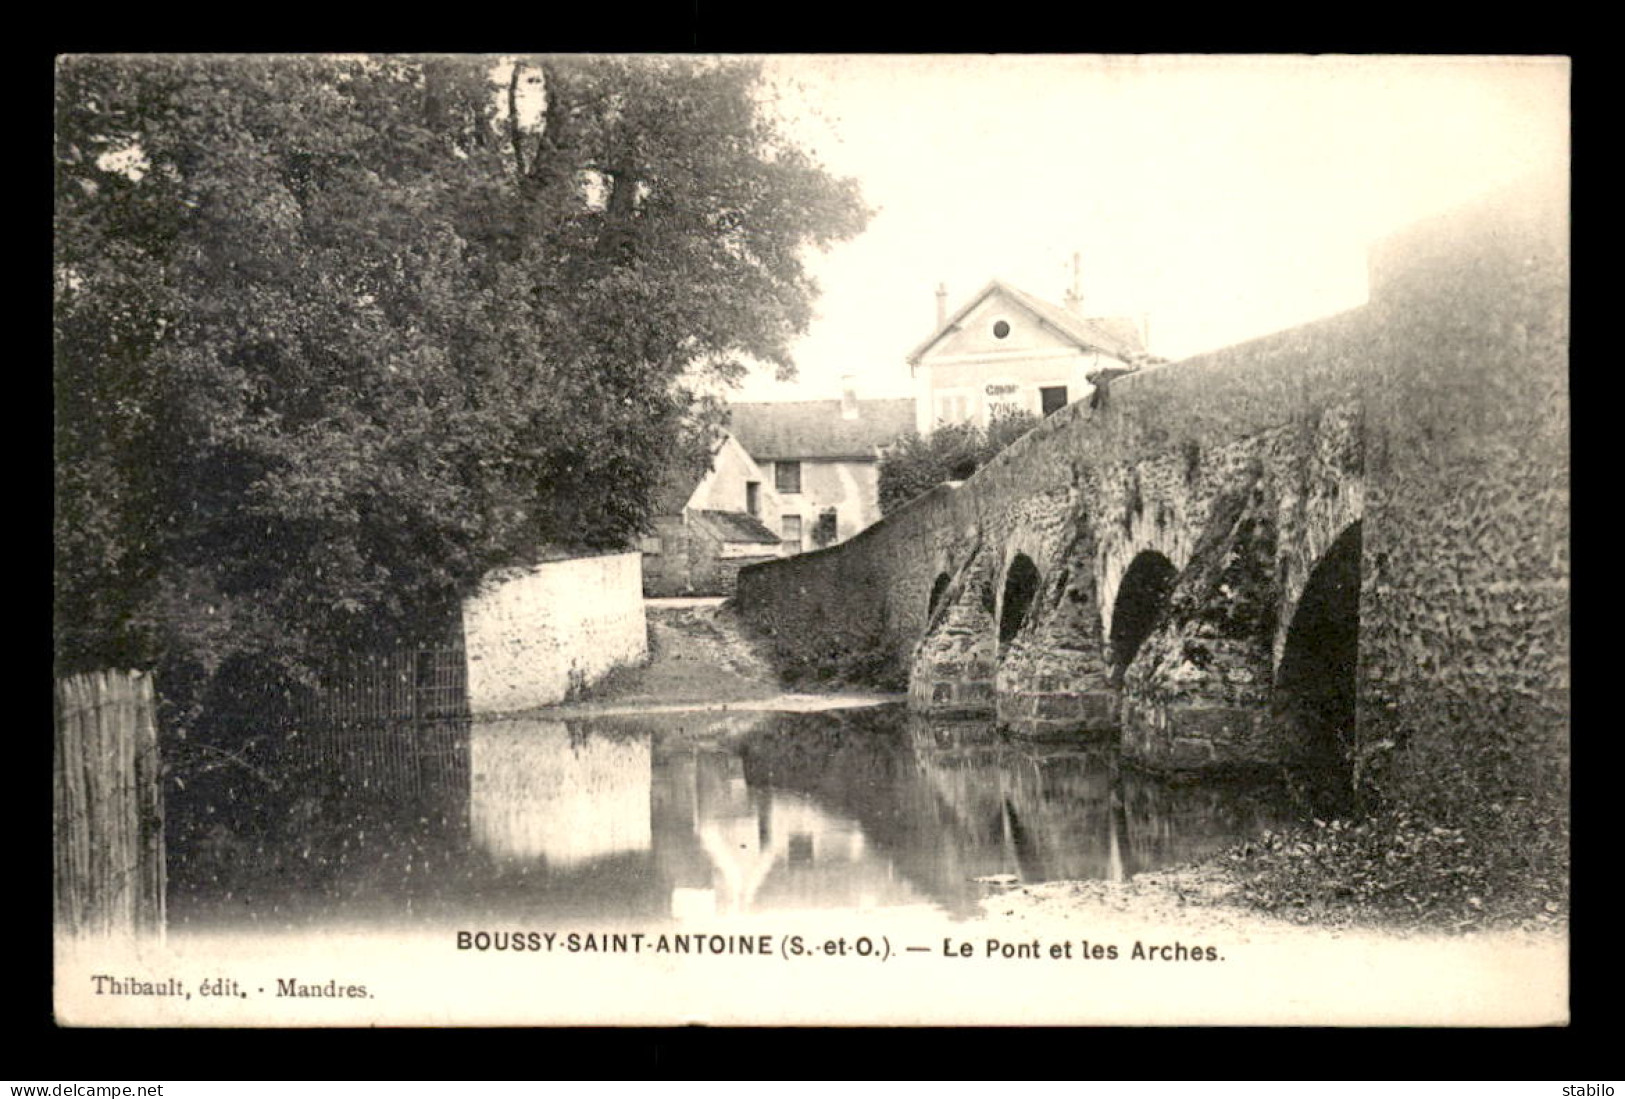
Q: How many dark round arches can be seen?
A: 4